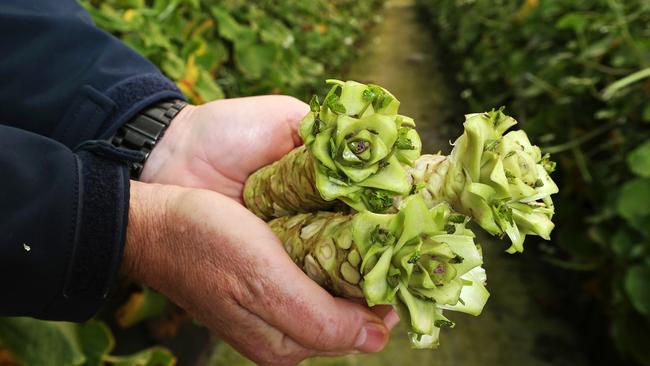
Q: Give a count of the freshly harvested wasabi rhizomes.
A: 3